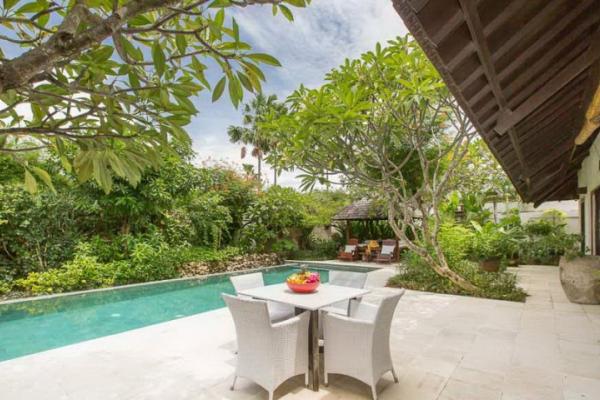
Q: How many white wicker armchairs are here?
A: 4